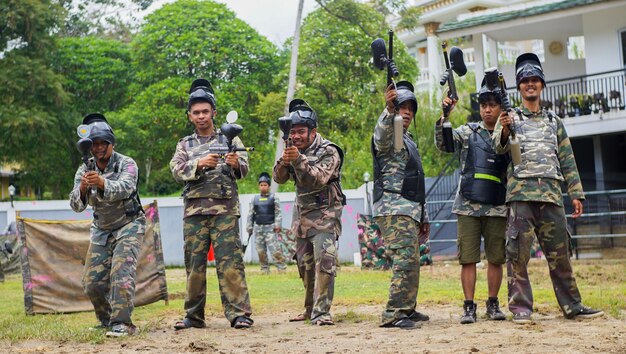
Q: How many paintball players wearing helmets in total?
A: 7